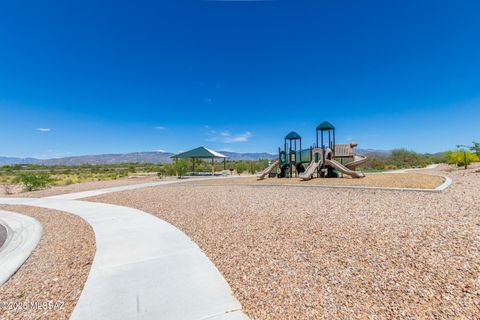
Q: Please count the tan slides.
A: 4